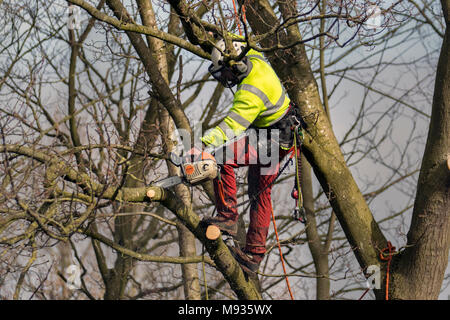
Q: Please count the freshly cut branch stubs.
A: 2